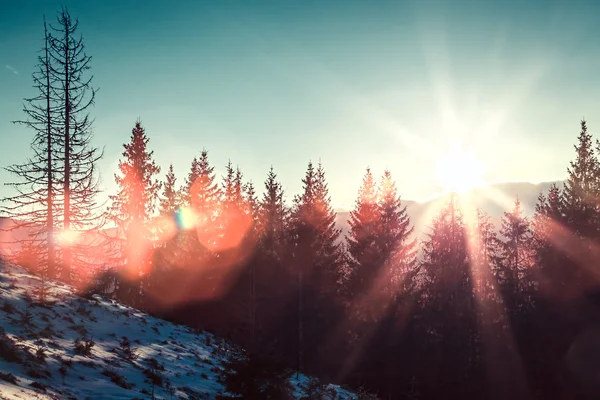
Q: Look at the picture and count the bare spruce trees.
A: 2